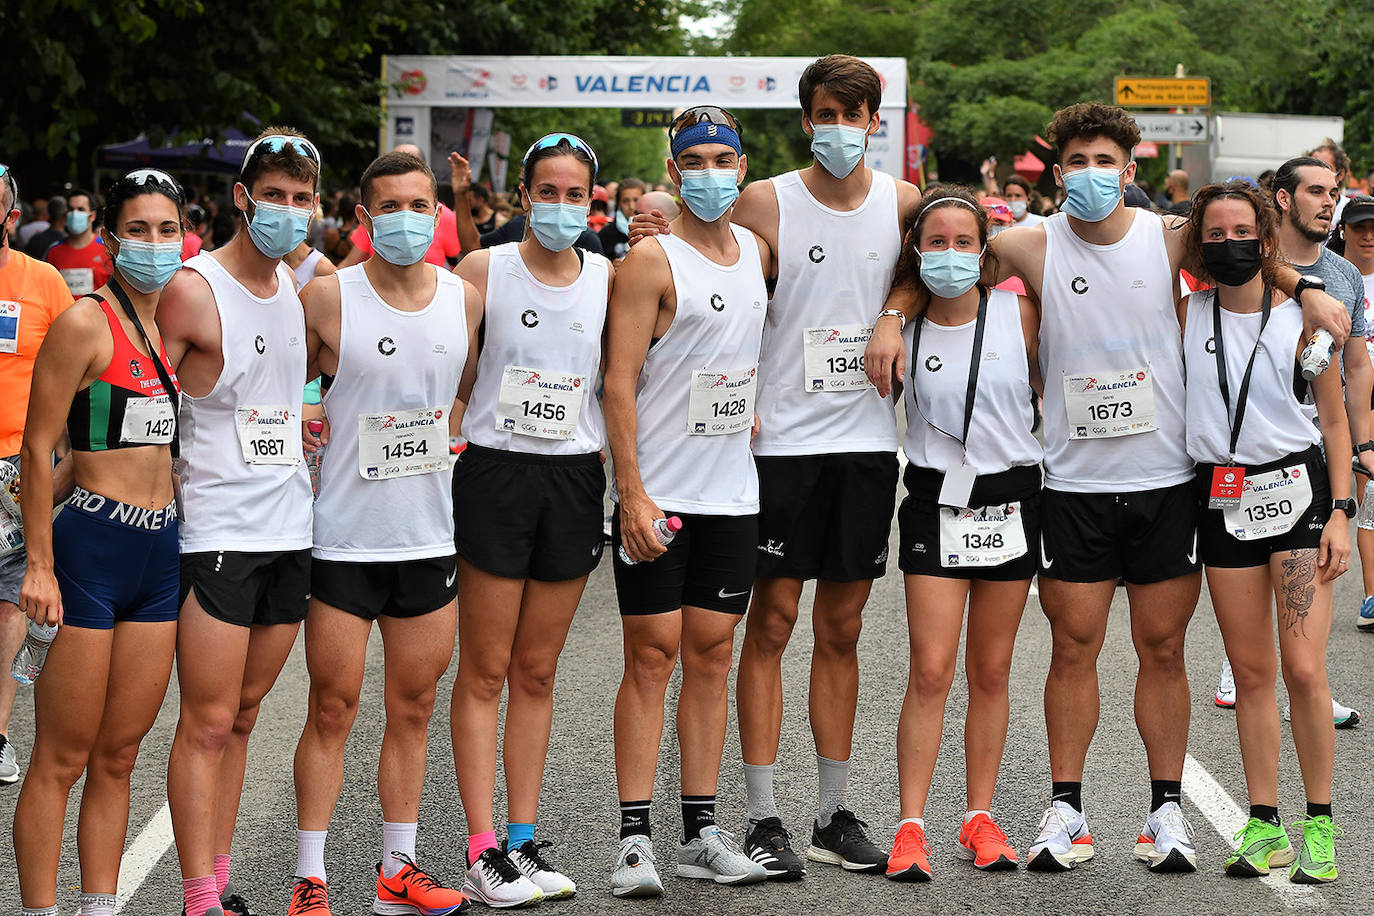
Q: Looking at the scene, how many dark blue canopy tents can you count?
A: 1